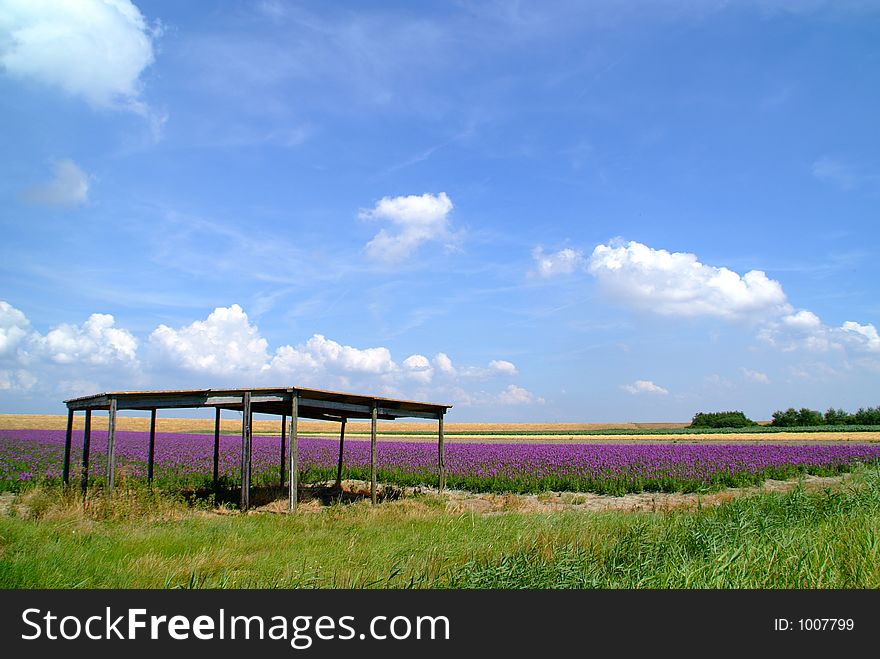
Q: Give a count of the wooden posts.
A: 11